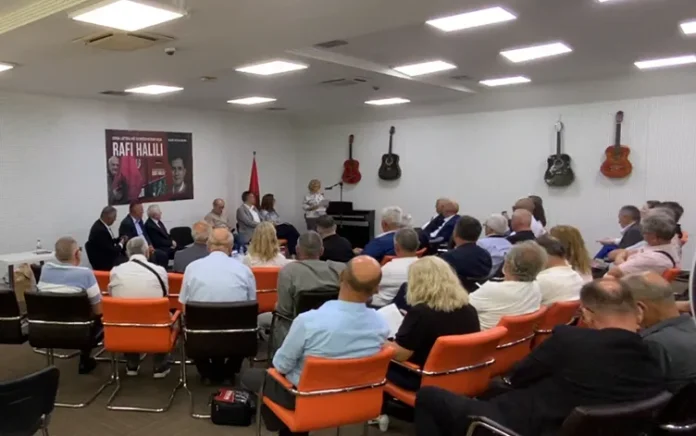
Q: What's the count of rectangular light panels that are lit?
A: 13